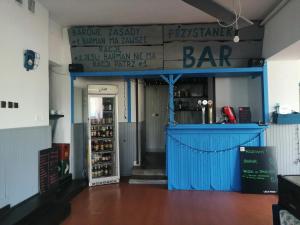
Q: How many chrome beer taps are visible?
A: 2